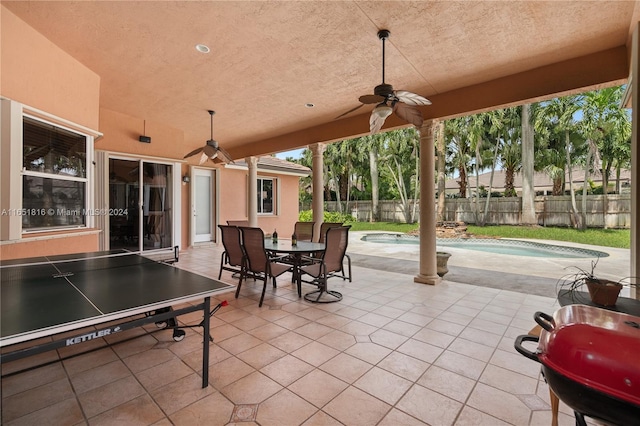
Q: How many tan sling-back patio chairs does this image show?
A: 6